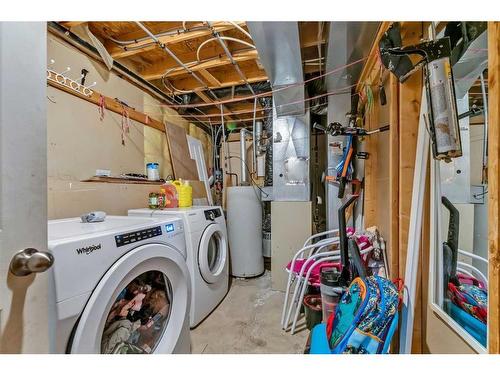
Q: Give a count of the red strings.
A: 3